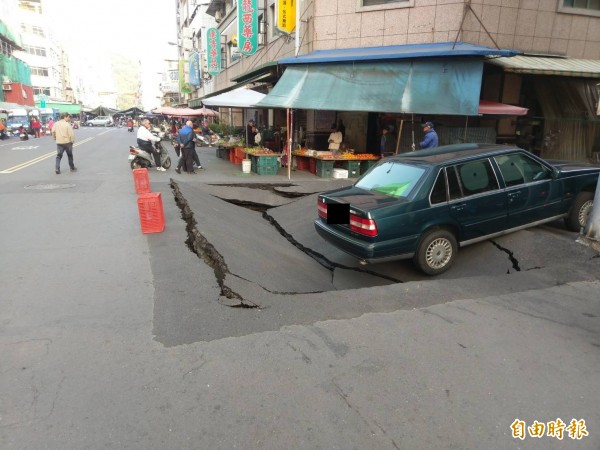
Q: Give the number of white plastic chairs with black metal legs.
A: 0